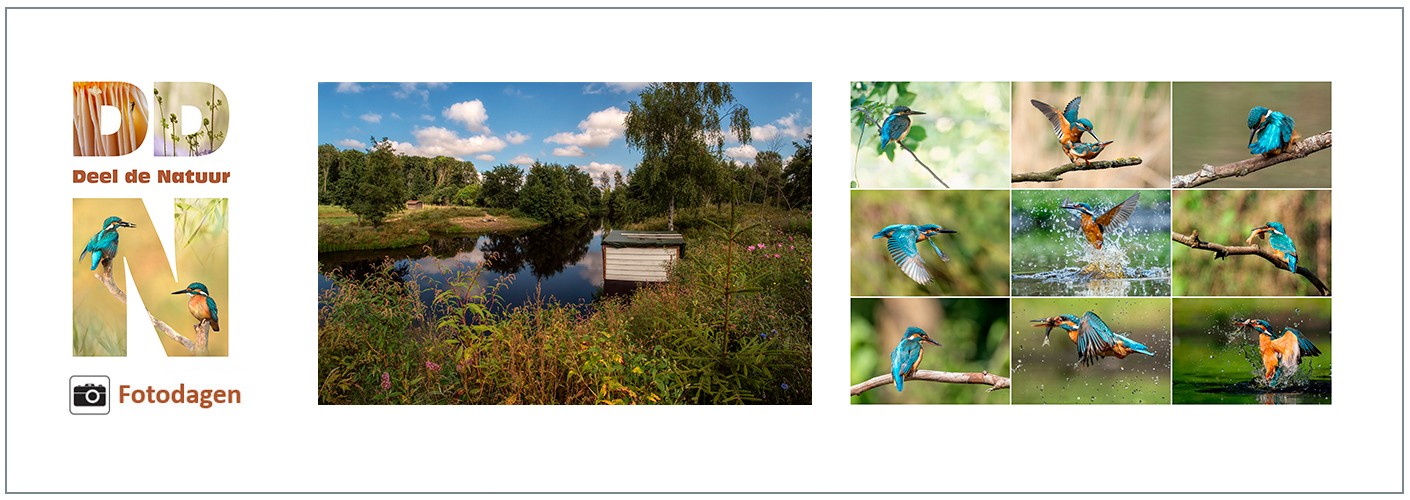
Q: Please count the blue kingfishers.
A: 12